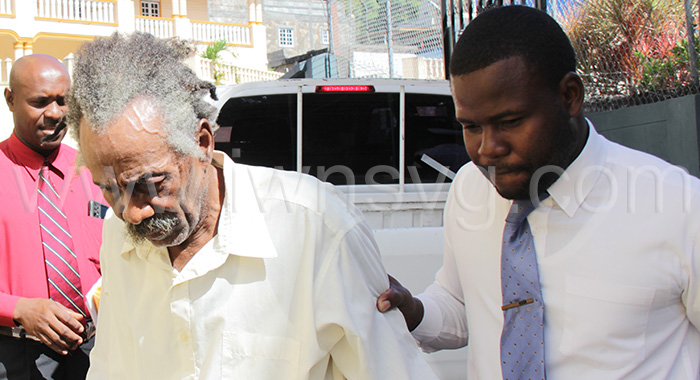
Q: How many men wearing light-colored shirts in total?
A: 2